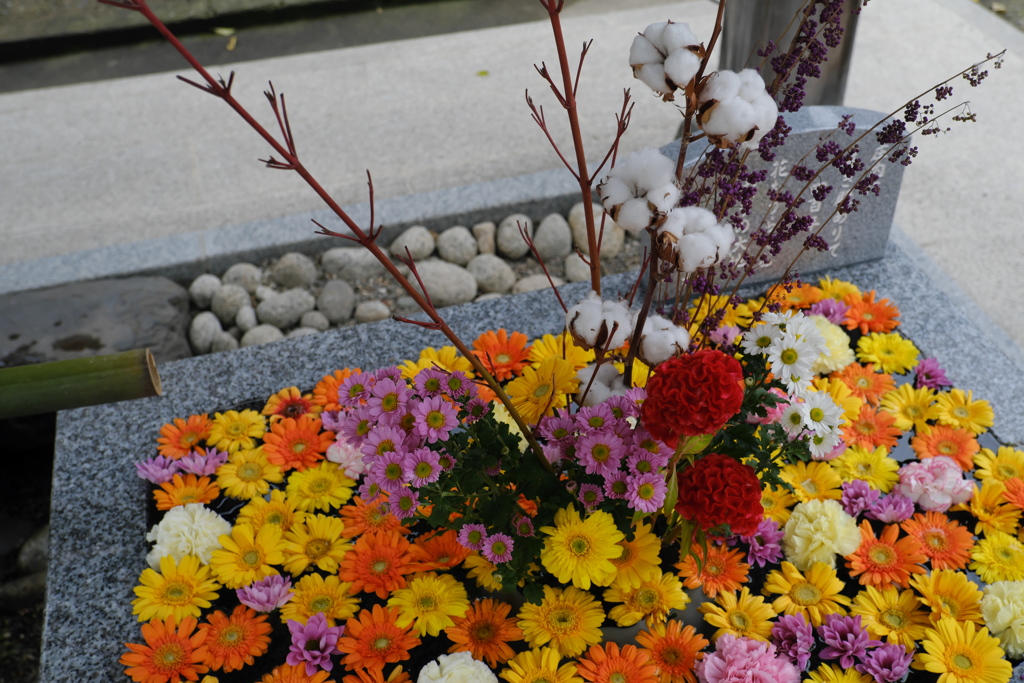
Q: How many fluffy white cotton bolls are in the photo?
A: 7